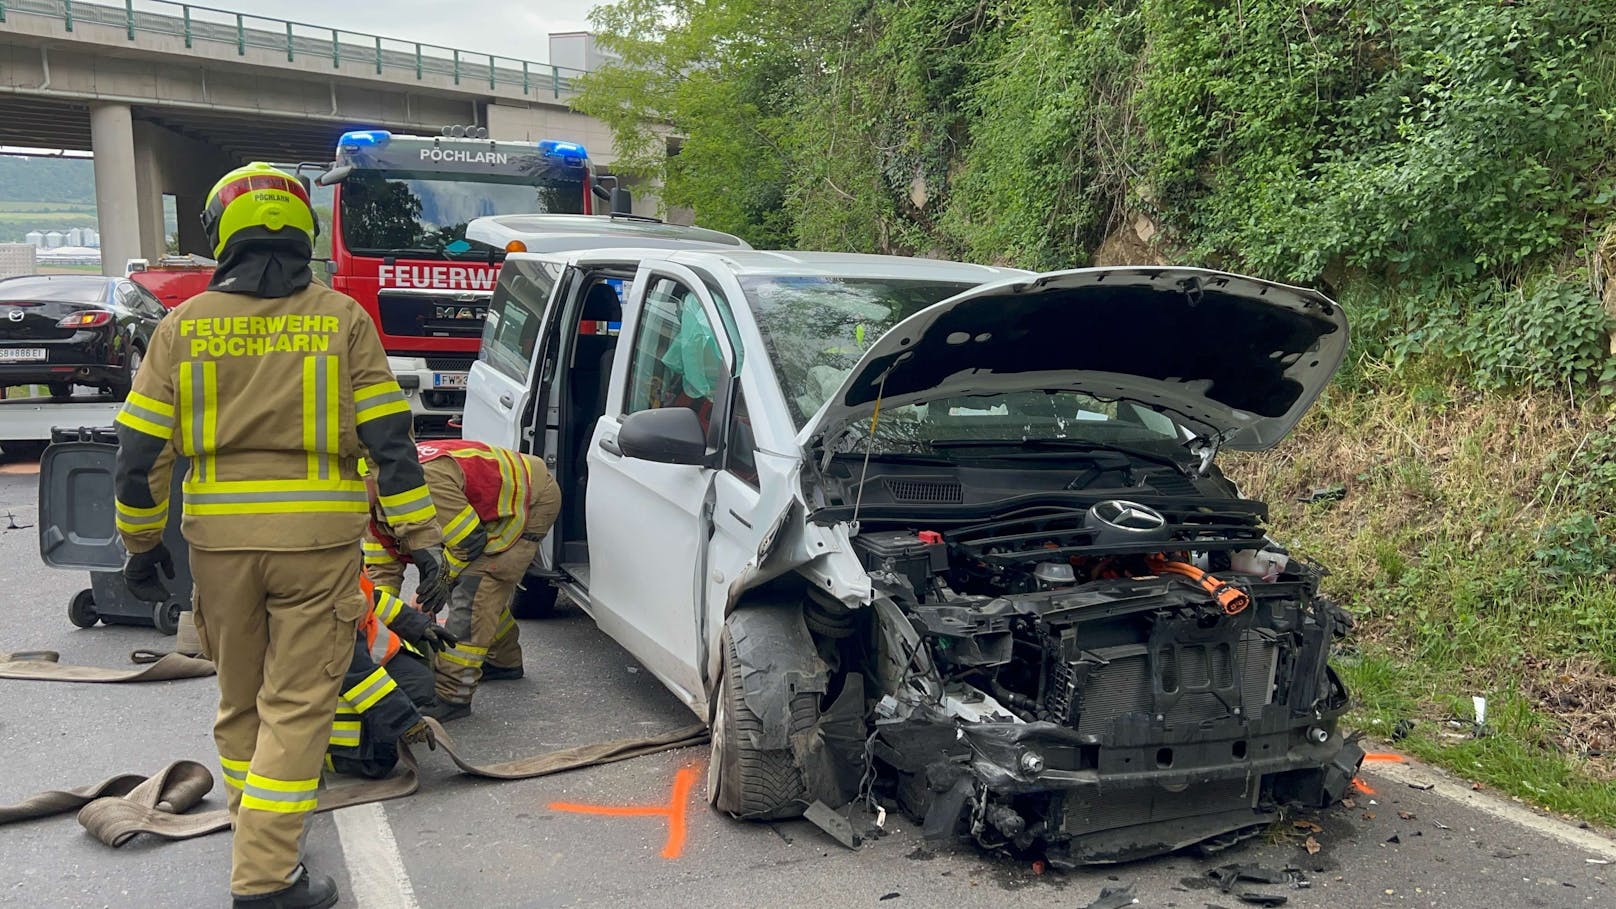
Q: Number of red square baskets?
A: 0